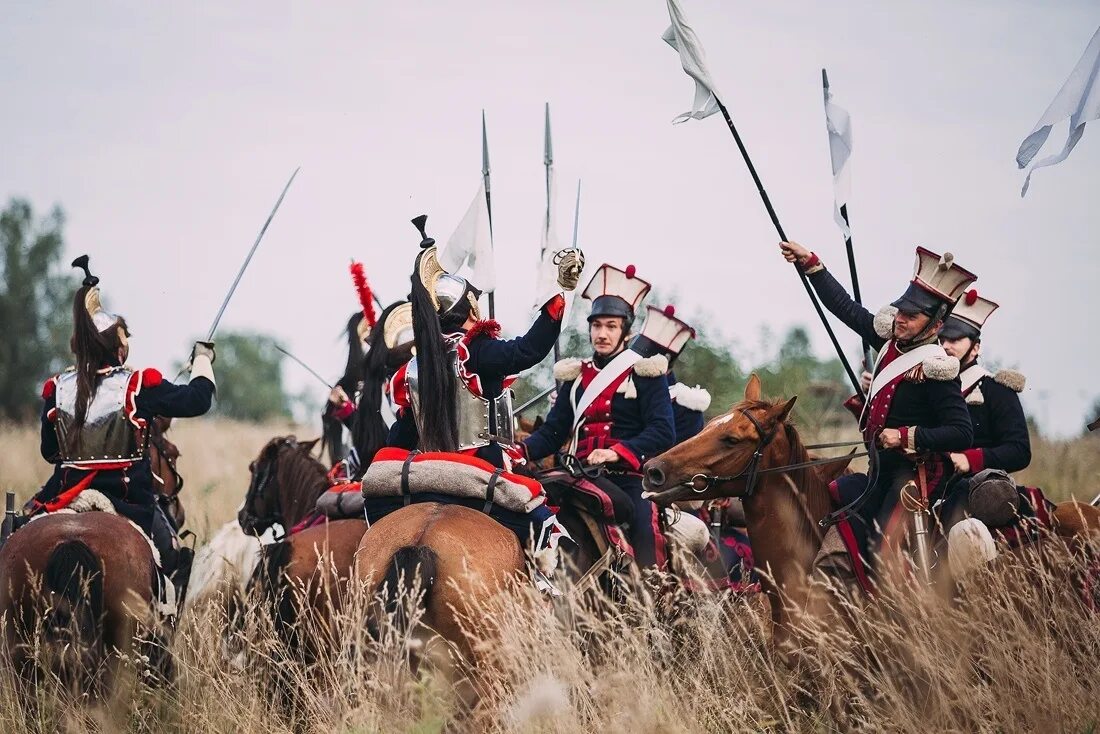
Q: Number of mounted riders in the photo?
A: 8